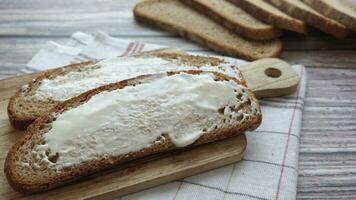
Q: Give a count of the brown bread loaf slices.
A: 7